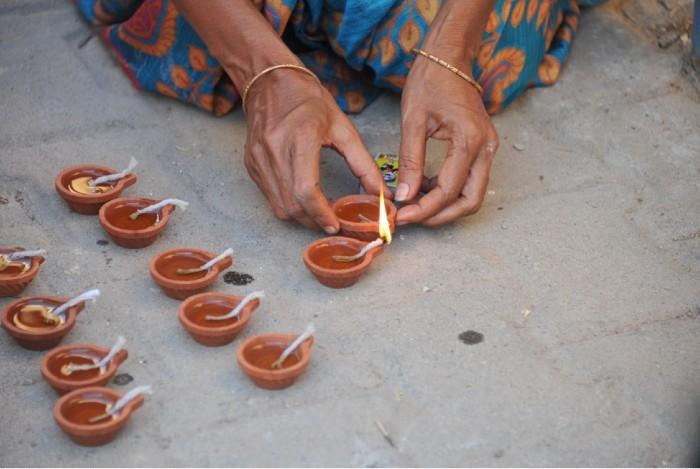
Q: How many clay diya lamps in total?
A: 11